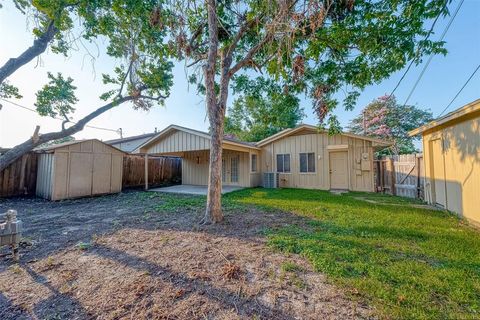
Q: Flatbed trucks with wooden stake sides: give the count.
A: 0